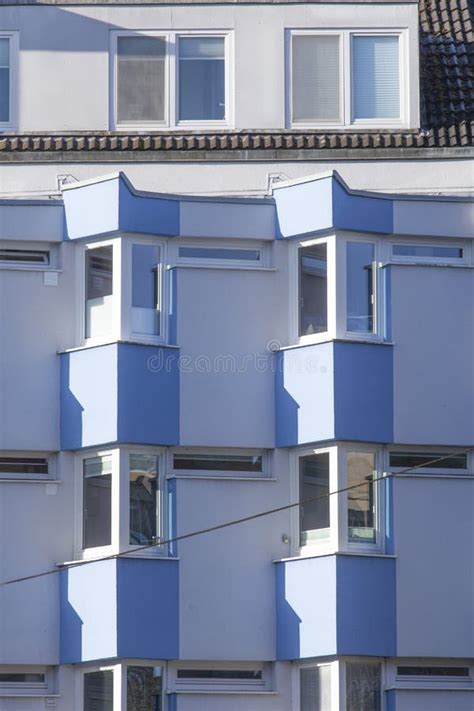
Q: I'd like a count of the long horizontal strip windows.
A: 9